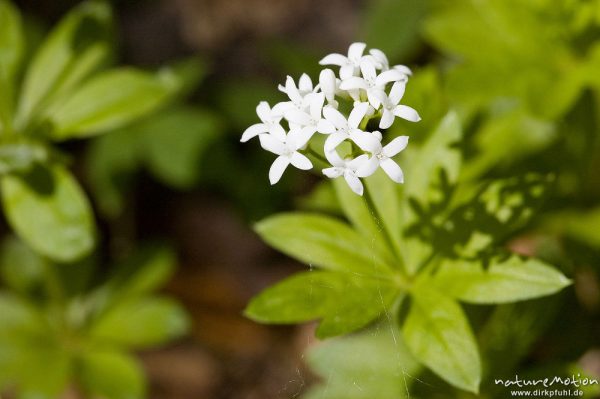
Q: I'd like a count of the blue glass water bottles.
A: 0